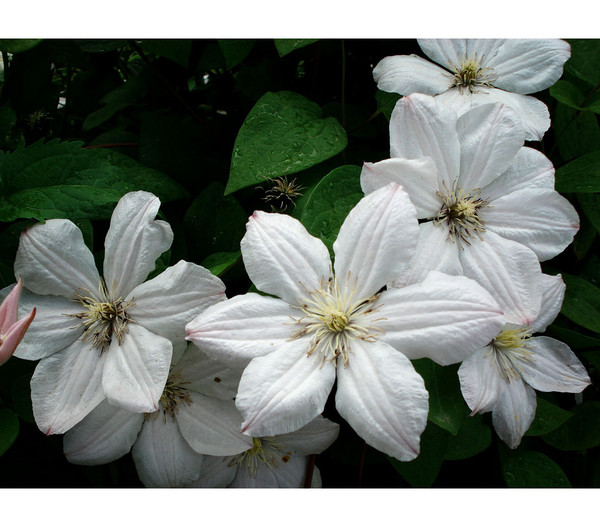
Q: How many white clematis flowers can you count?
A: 7